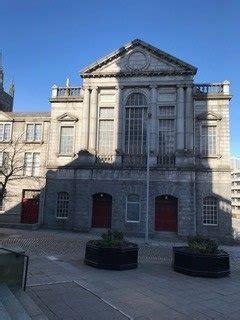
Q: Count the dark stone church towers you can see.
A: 1